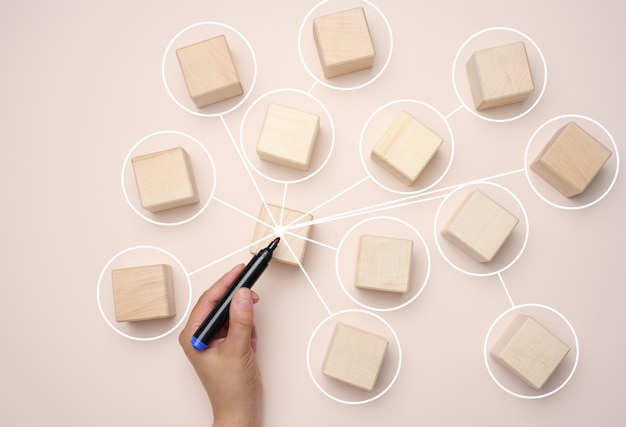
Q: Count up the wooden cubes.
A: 13